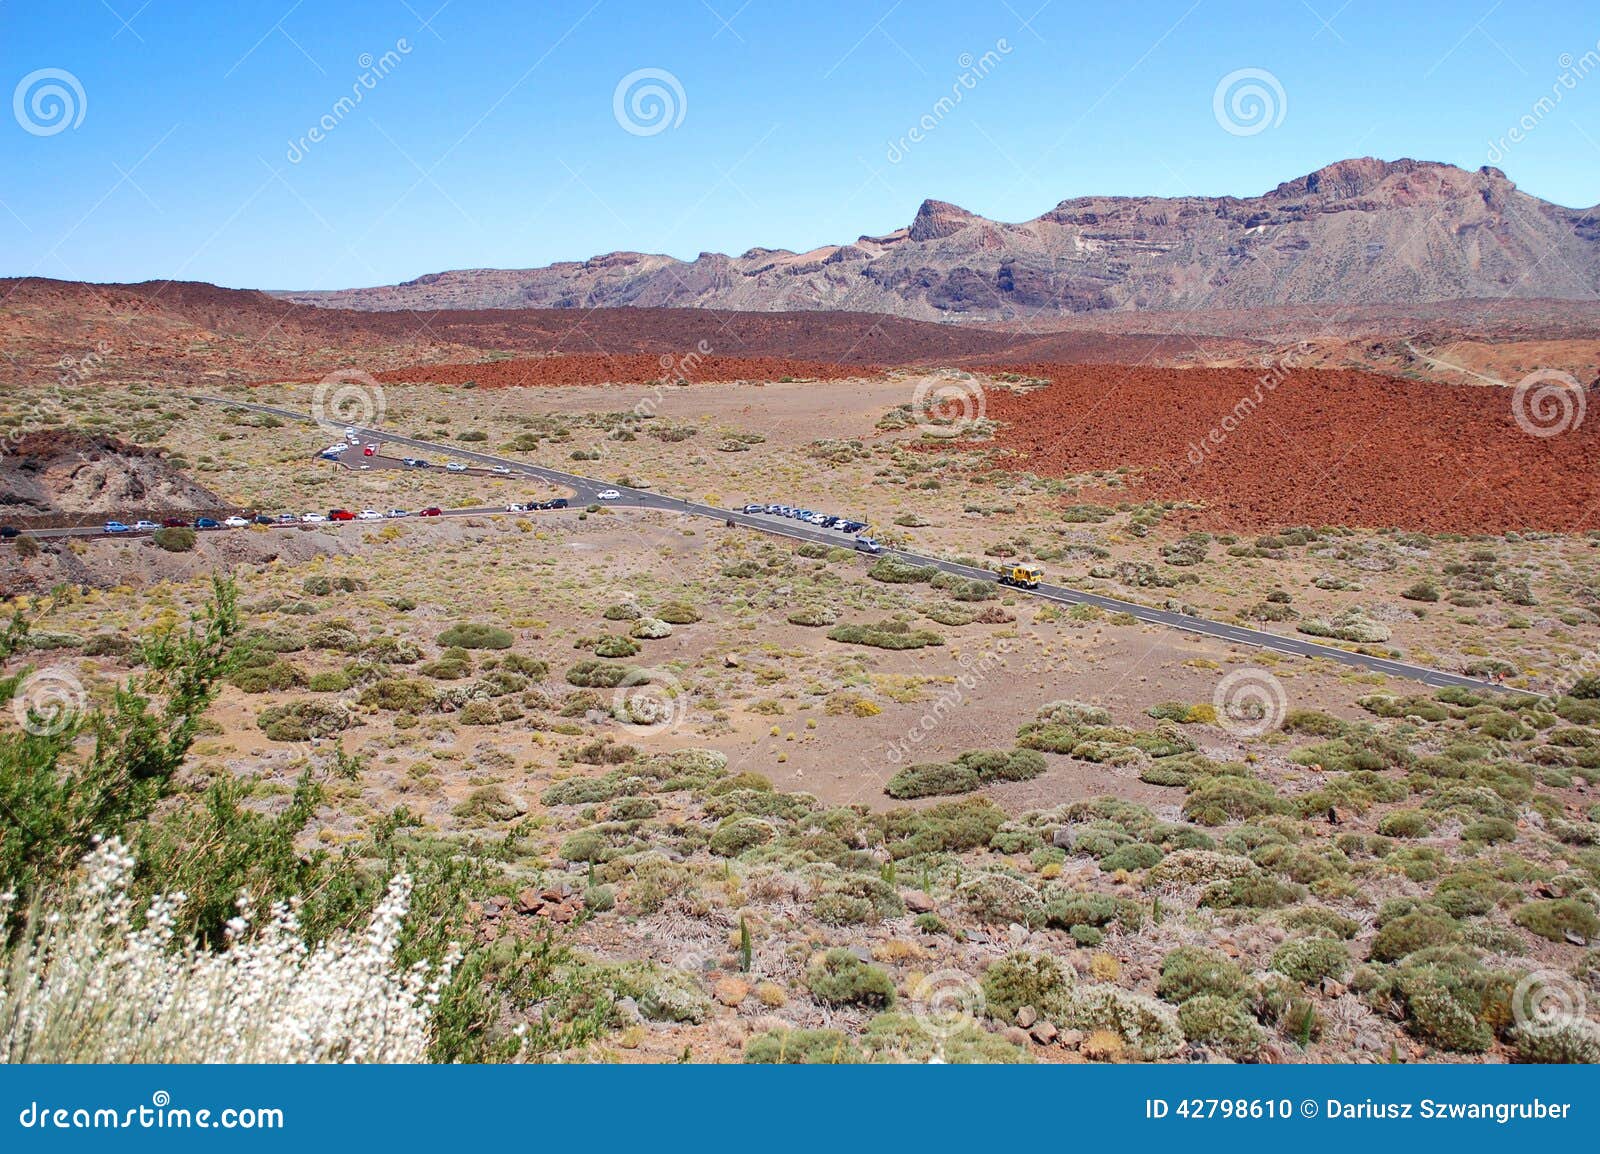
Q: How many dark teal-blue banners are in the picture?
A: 1